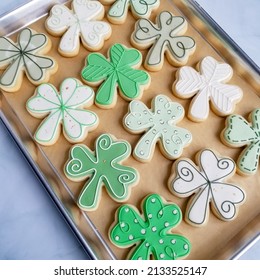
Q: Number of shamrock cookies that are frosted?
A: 12